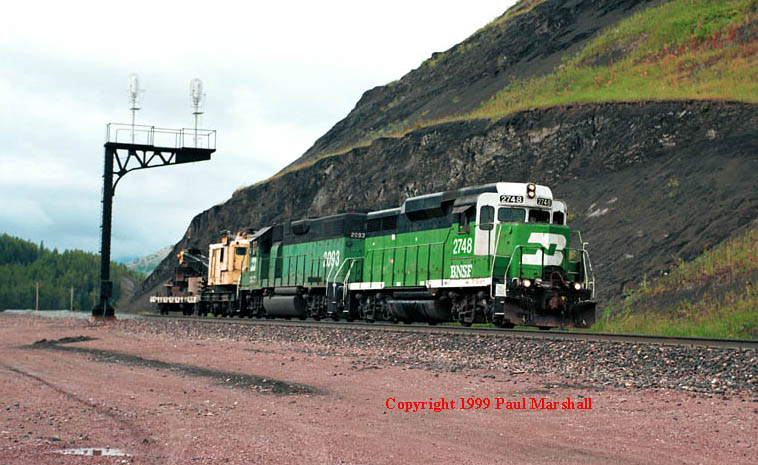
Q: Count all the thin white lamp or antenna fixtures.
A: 2